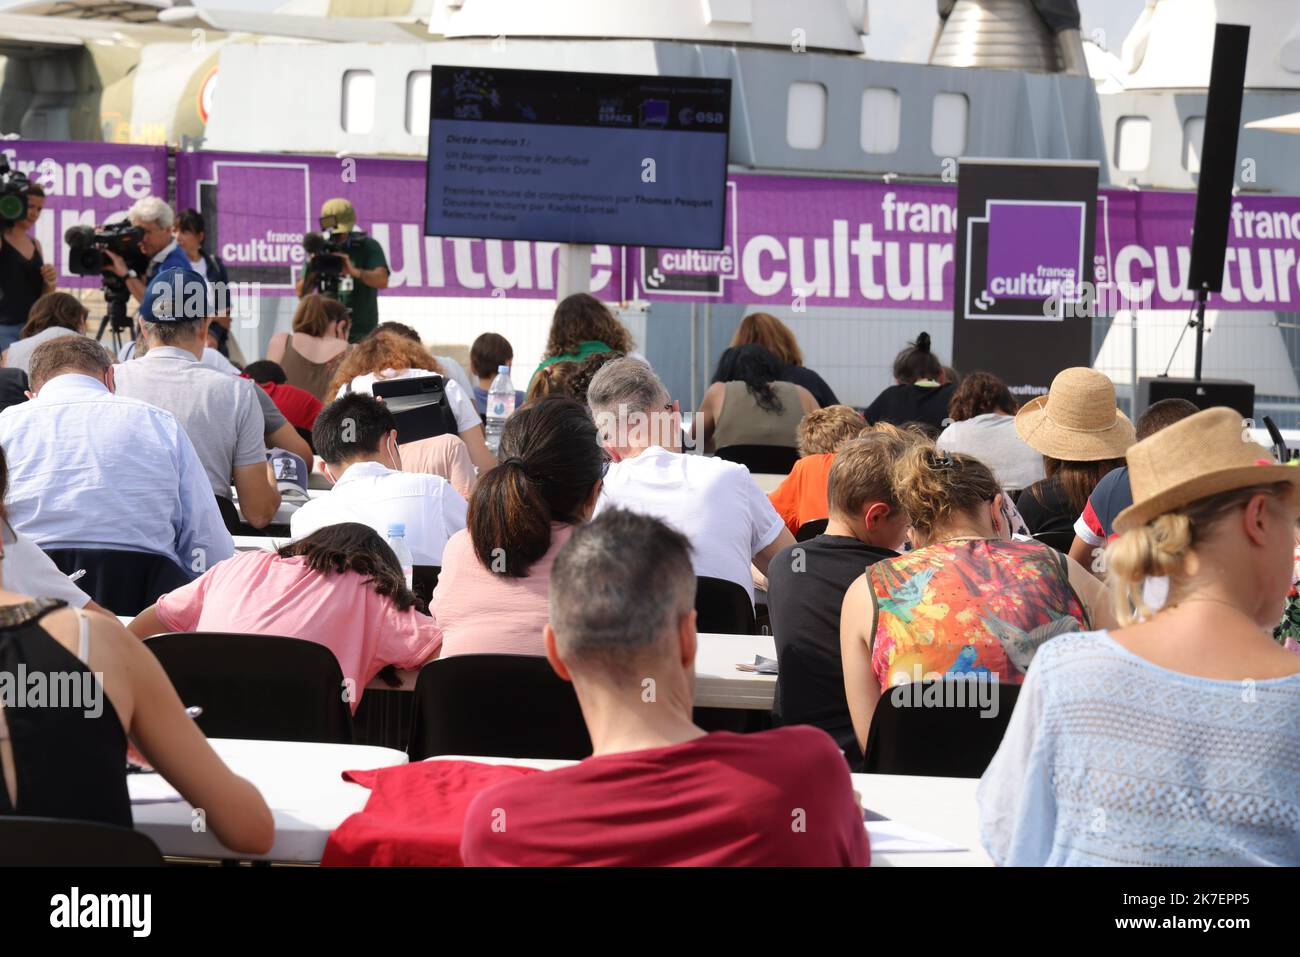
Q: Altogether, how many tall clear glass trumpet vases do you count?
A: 0